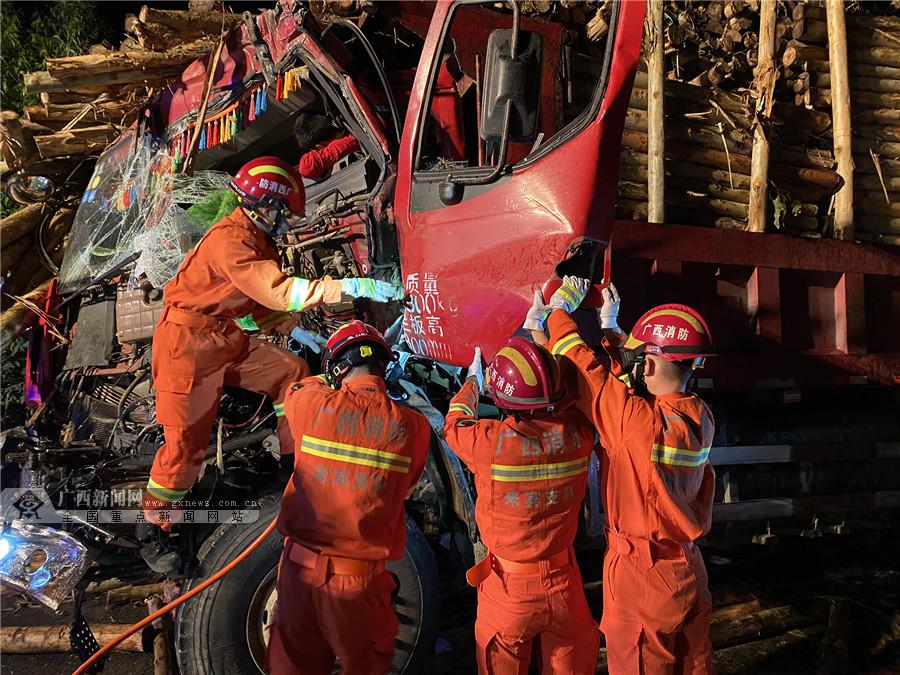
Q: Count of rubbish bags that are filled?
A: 0